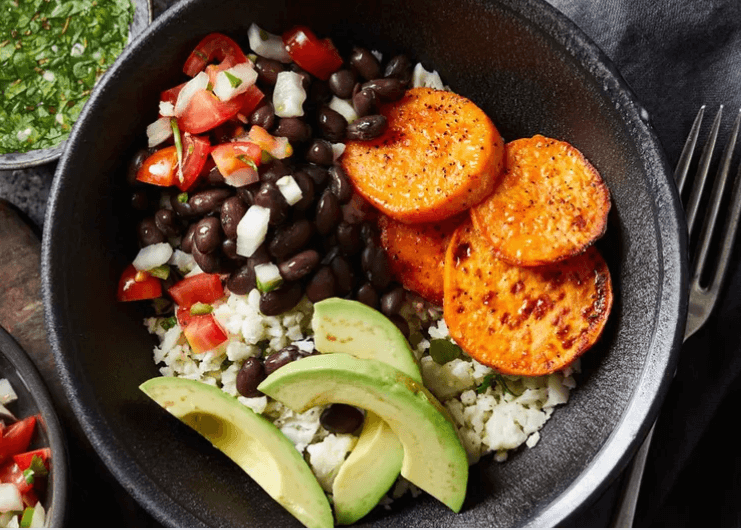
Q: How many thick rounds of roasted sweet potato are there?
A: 4